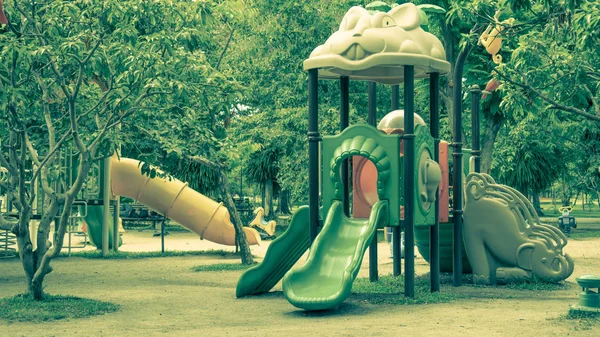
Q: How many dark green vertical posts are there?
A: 8